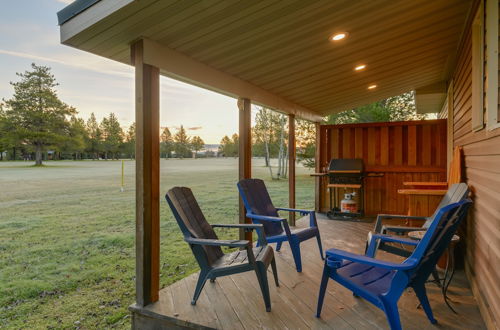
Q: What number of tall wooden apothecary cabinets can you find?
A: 0